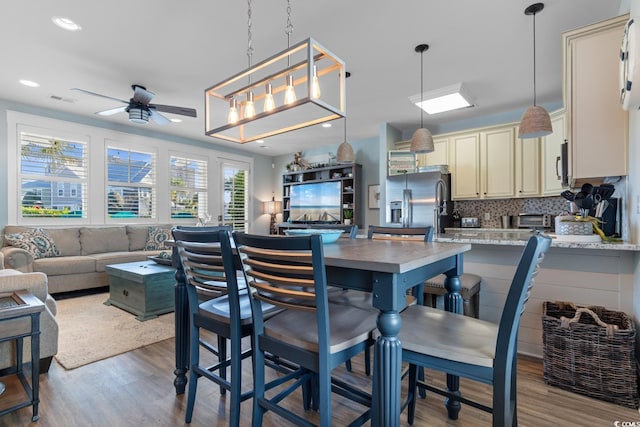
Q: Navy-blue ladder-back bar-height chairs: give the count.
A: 6